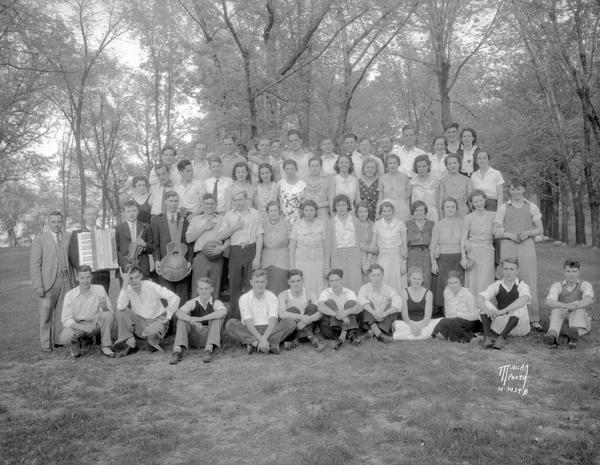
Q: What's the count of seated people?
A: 11